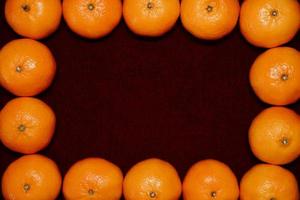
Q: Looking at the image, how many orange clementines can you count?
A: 14